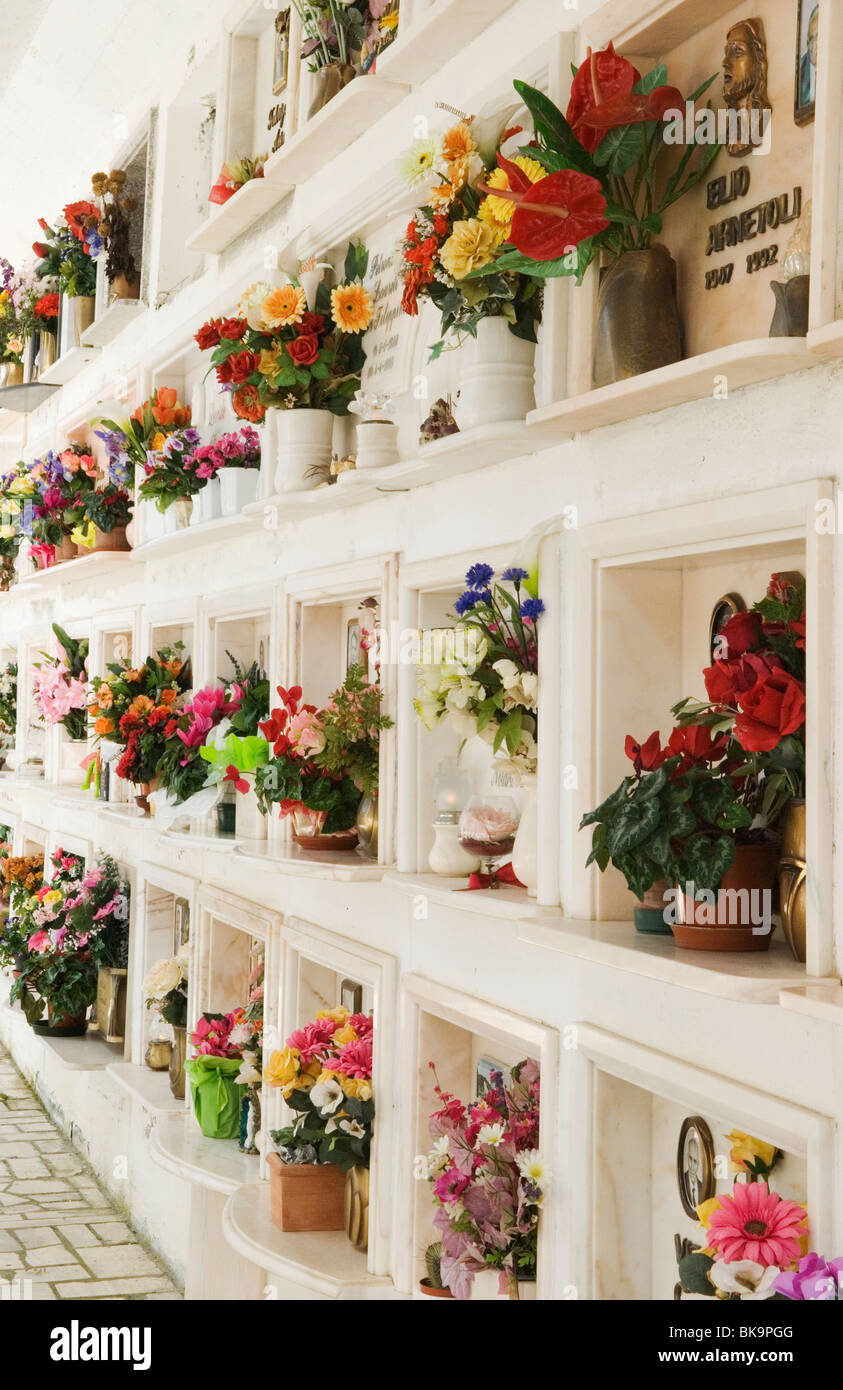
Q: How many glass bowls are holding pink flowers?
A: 1